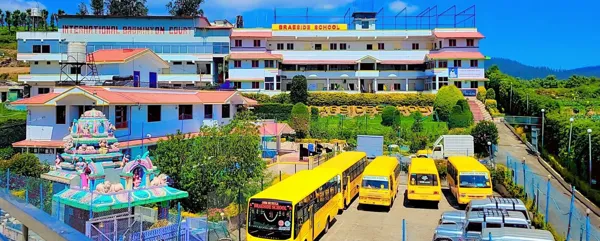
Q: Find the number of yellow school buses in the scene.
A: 5